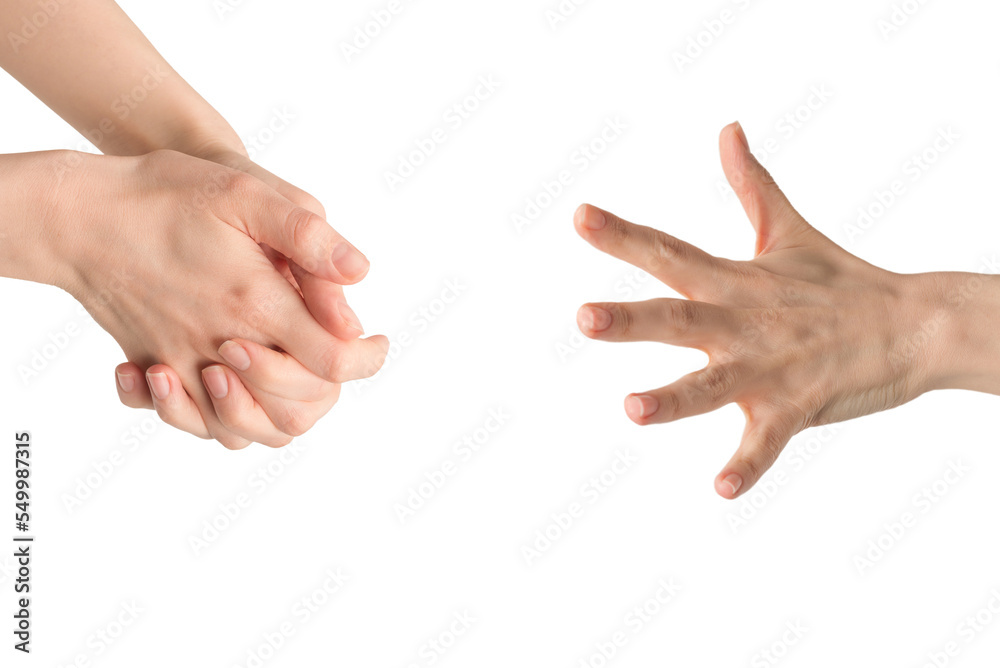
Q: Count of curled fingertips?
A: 4